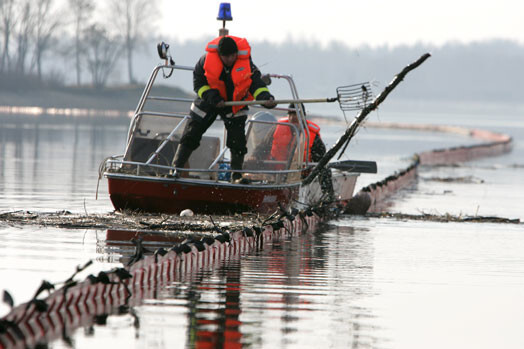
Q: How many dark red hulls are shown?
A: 1